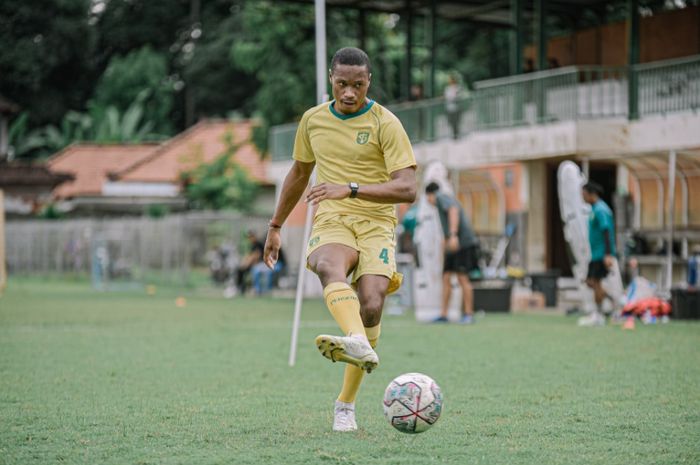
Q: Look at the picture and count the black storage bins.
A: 3